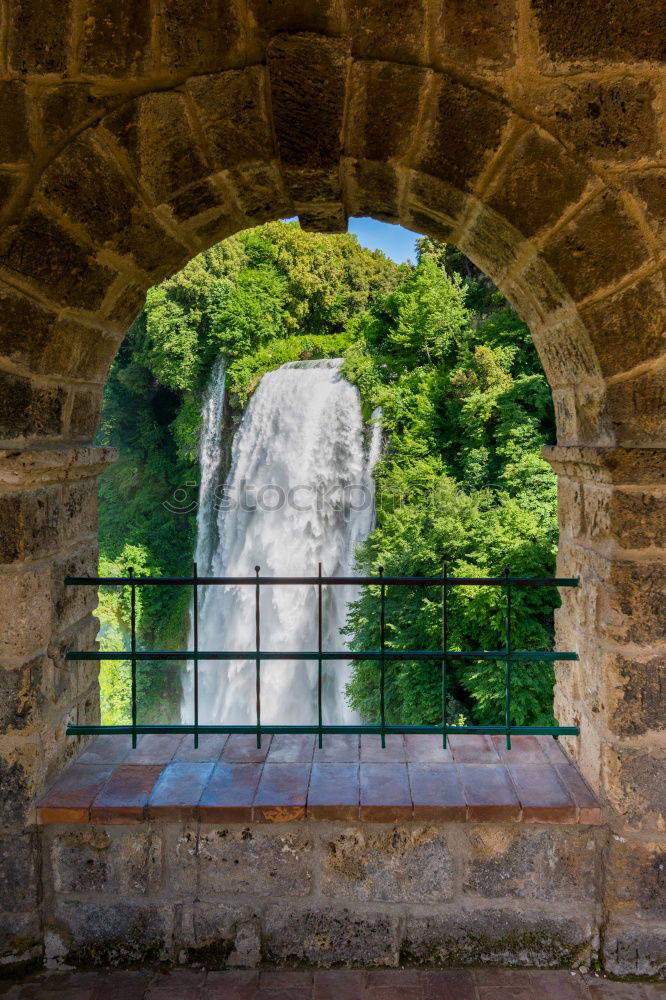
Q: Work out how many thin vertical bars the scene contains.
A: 7